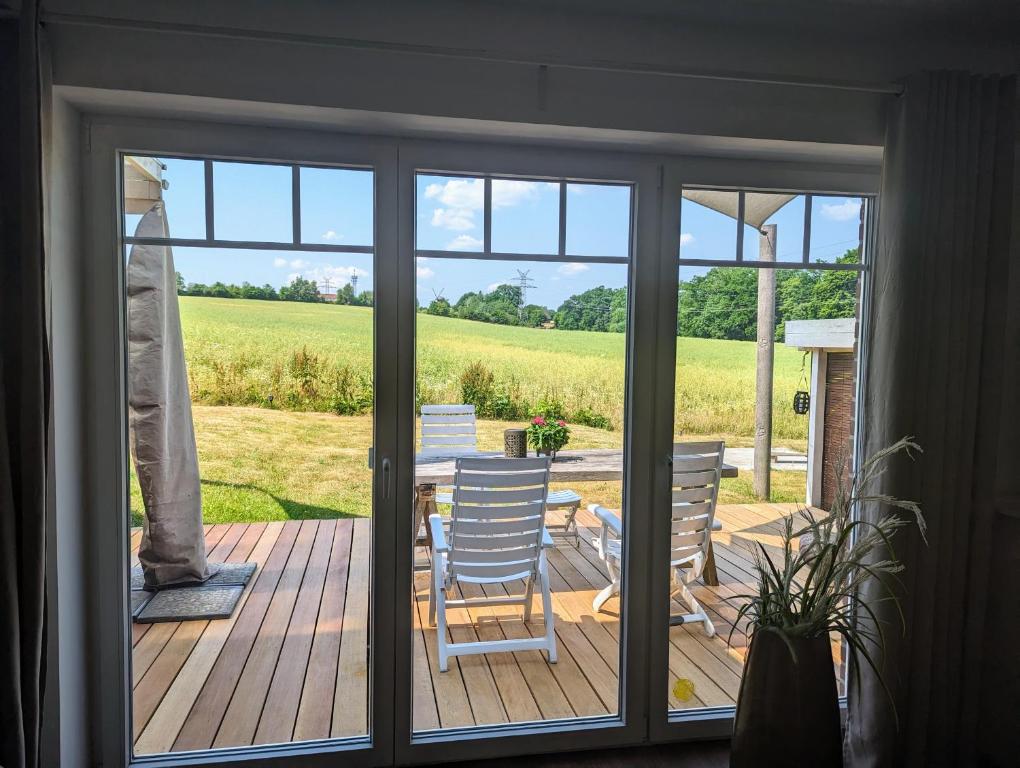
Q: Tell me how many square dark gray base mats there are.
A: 4